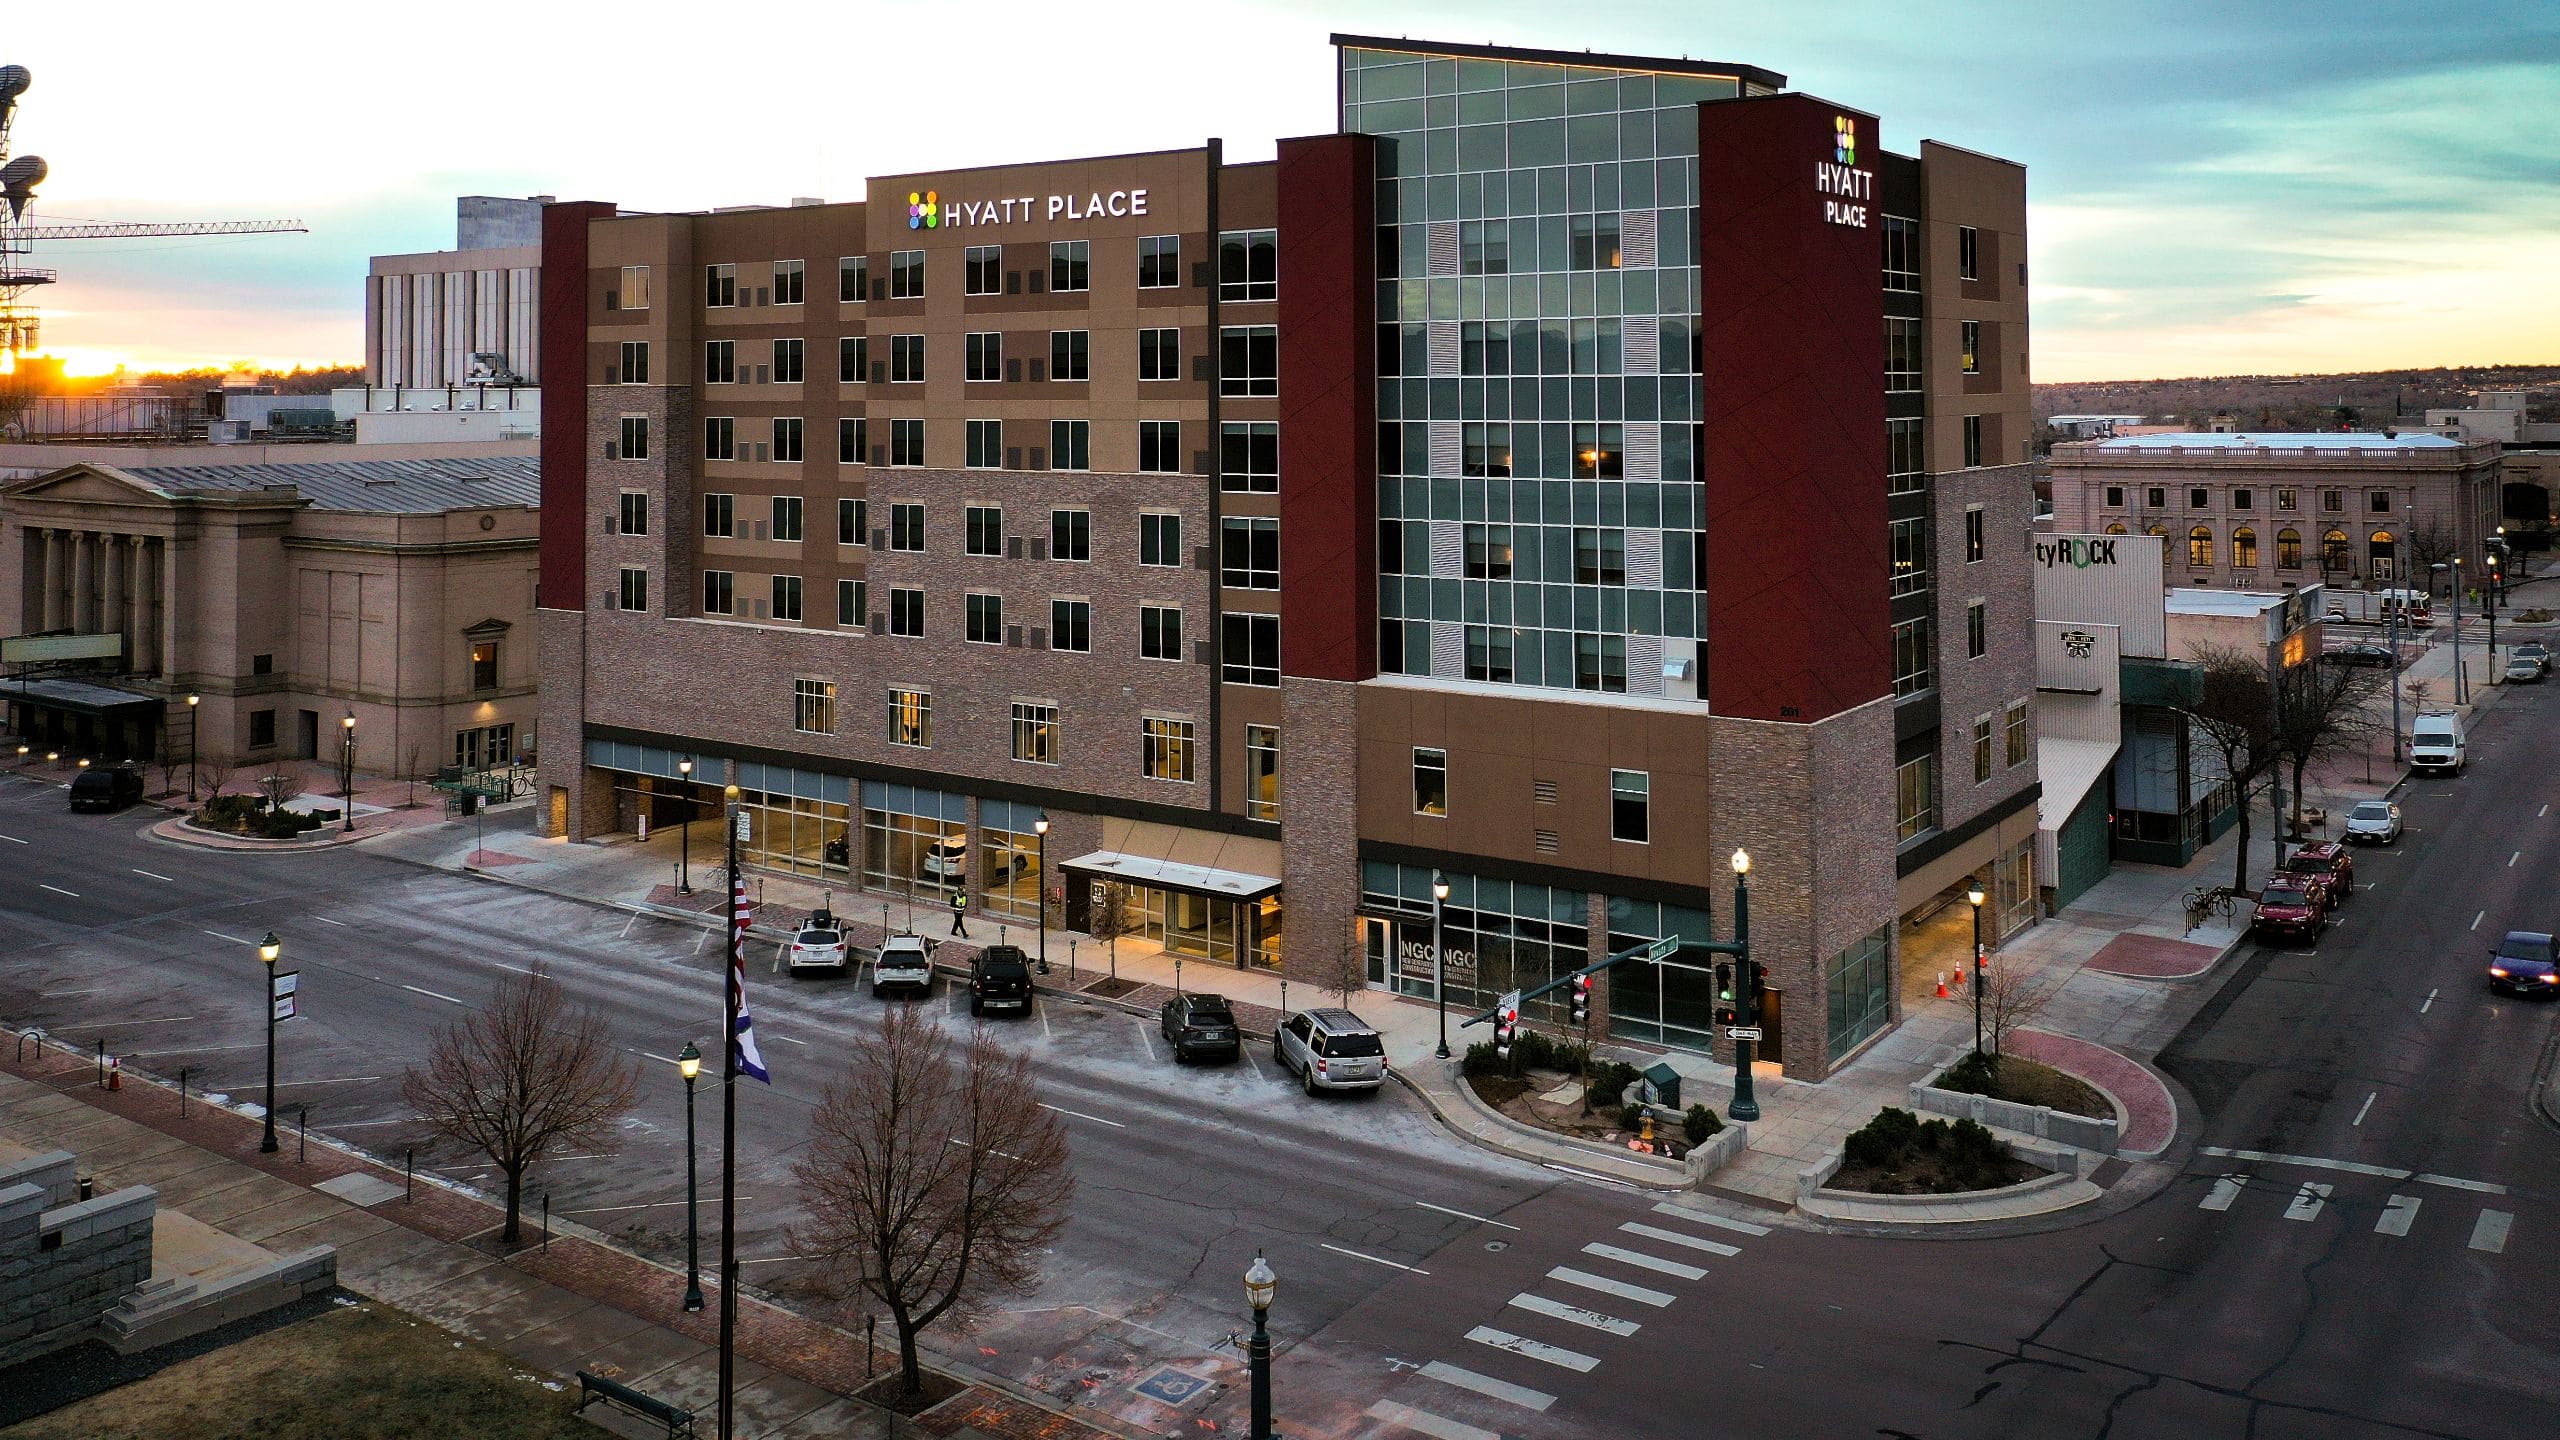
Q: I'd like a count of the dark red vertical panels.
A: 3